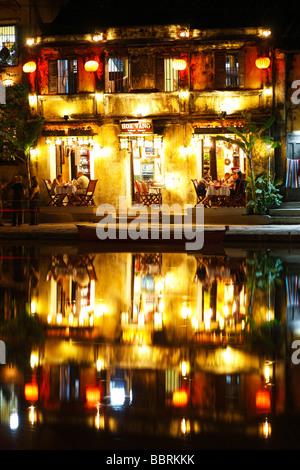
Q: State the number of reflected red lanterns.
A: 4